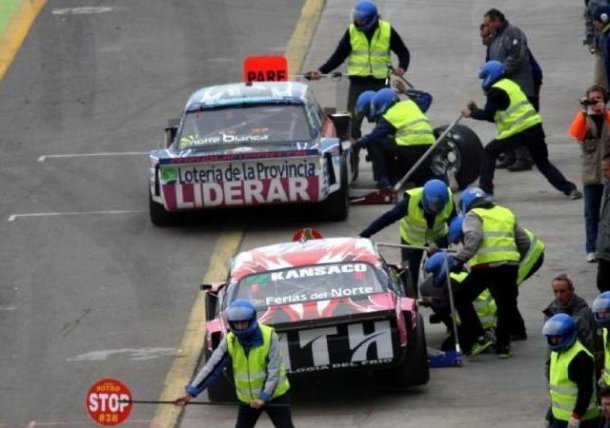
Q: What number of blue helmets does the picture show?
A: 11